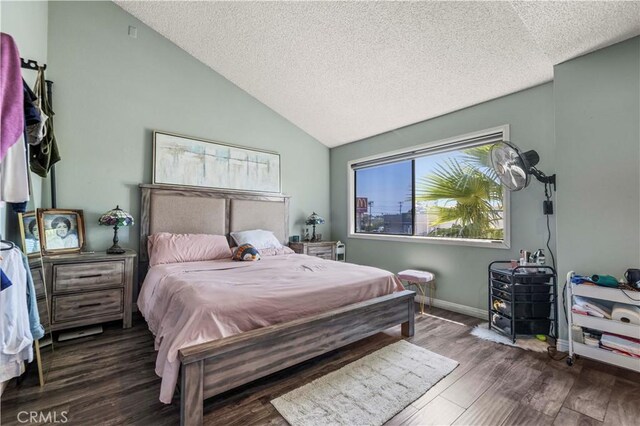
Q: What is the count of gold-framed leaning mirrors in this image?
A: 1